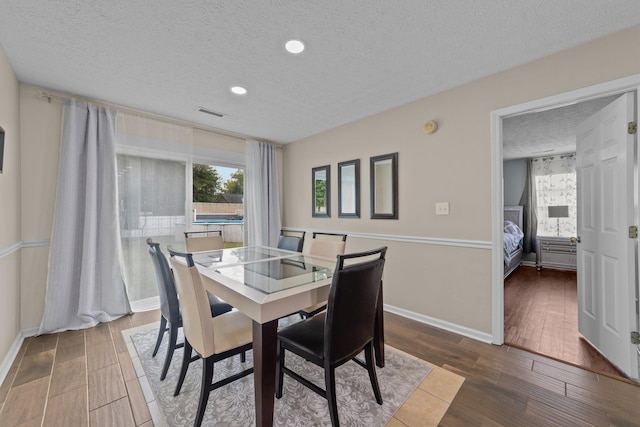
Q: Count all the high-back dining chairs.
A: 6